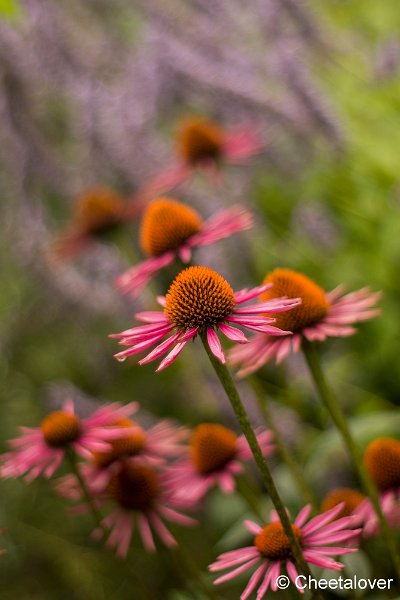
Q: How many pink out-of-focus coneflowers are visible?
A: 11